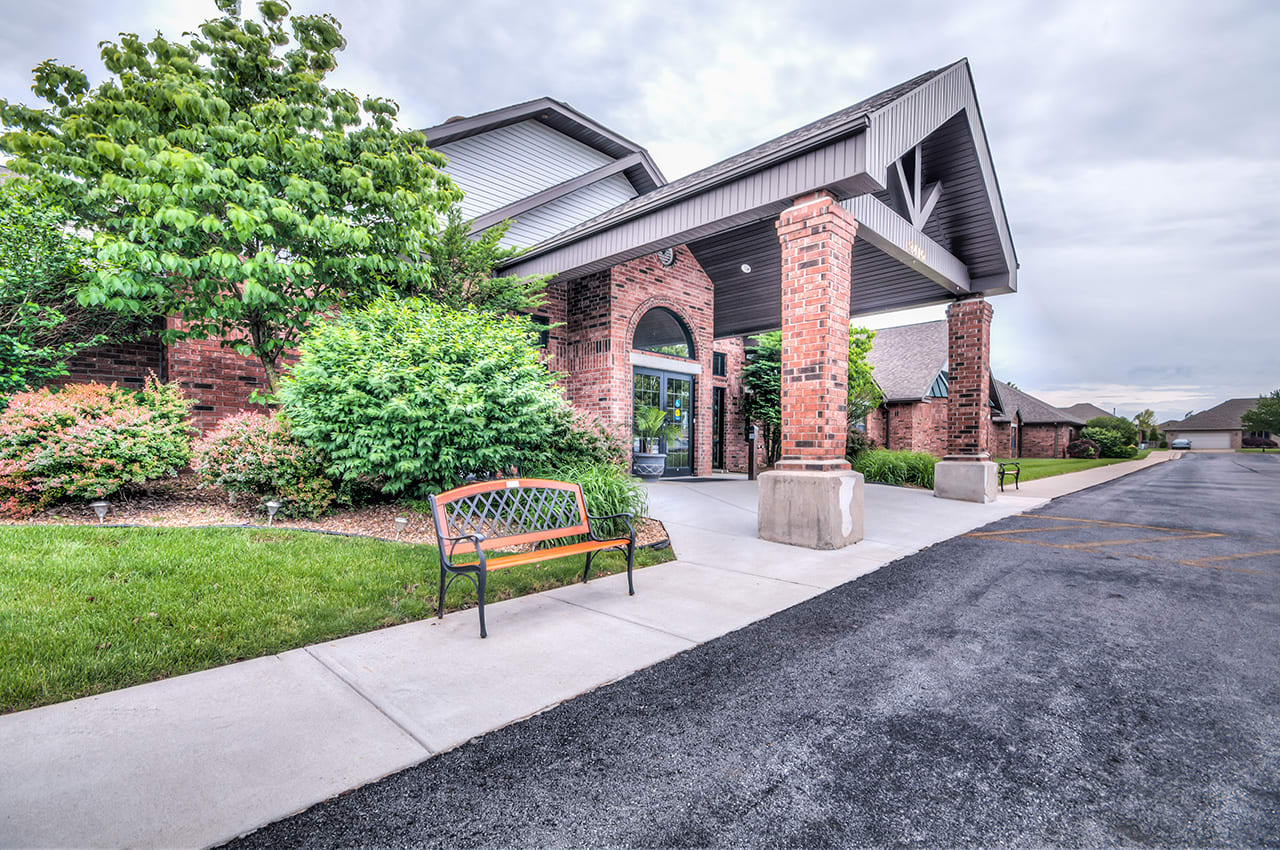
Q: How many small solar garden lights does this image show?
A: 3